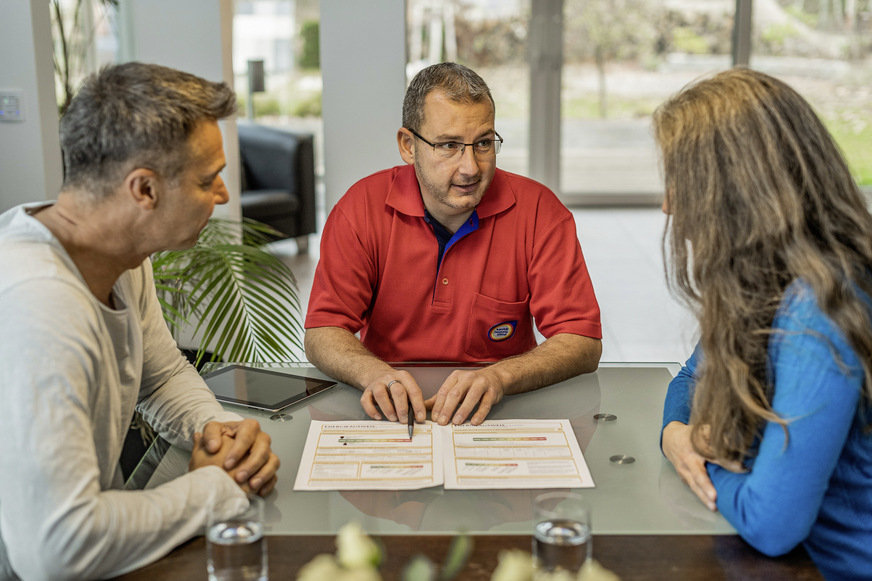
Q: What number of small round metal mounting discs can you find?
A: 3